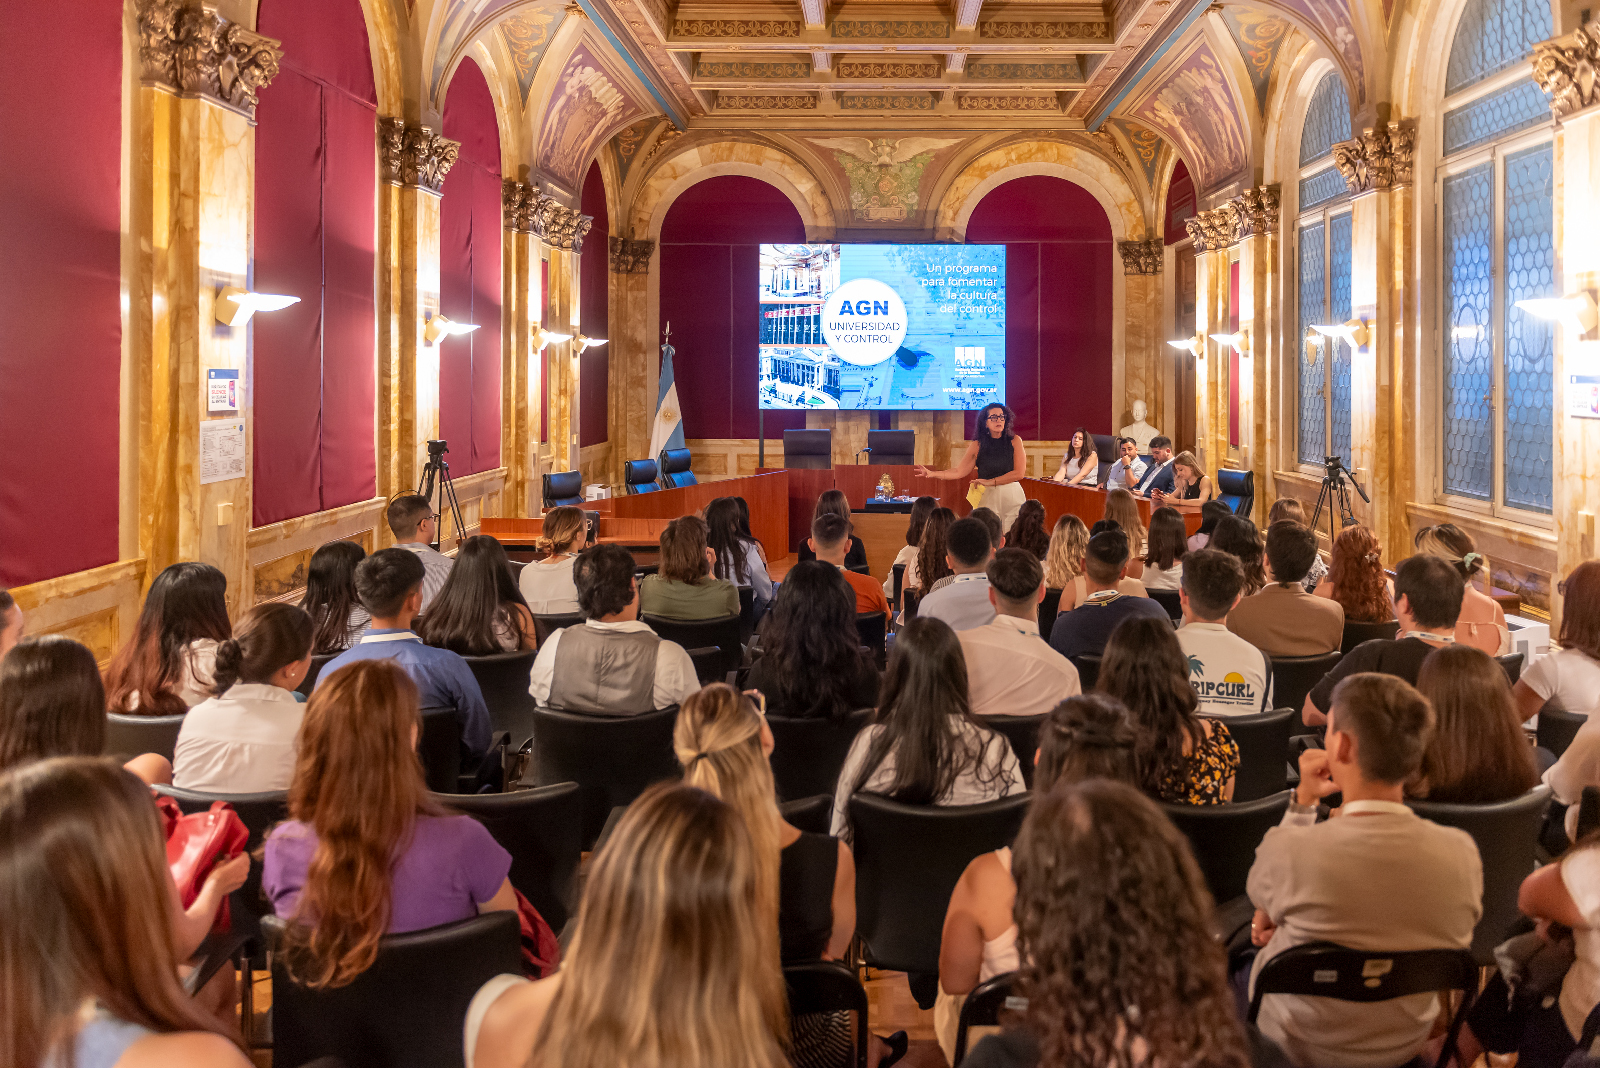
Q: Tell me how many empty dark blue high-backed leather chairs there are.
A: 6